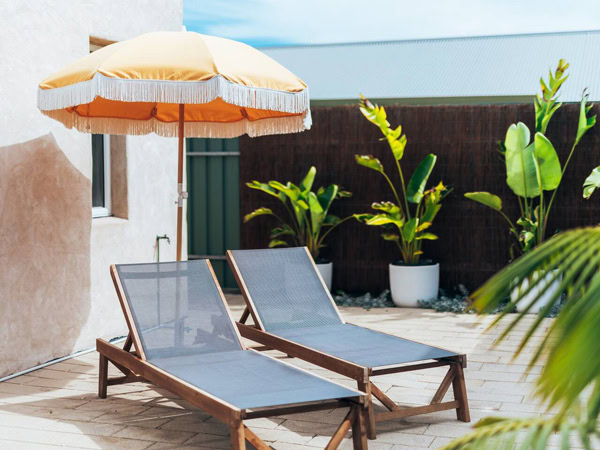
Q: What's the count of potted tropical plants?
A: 3